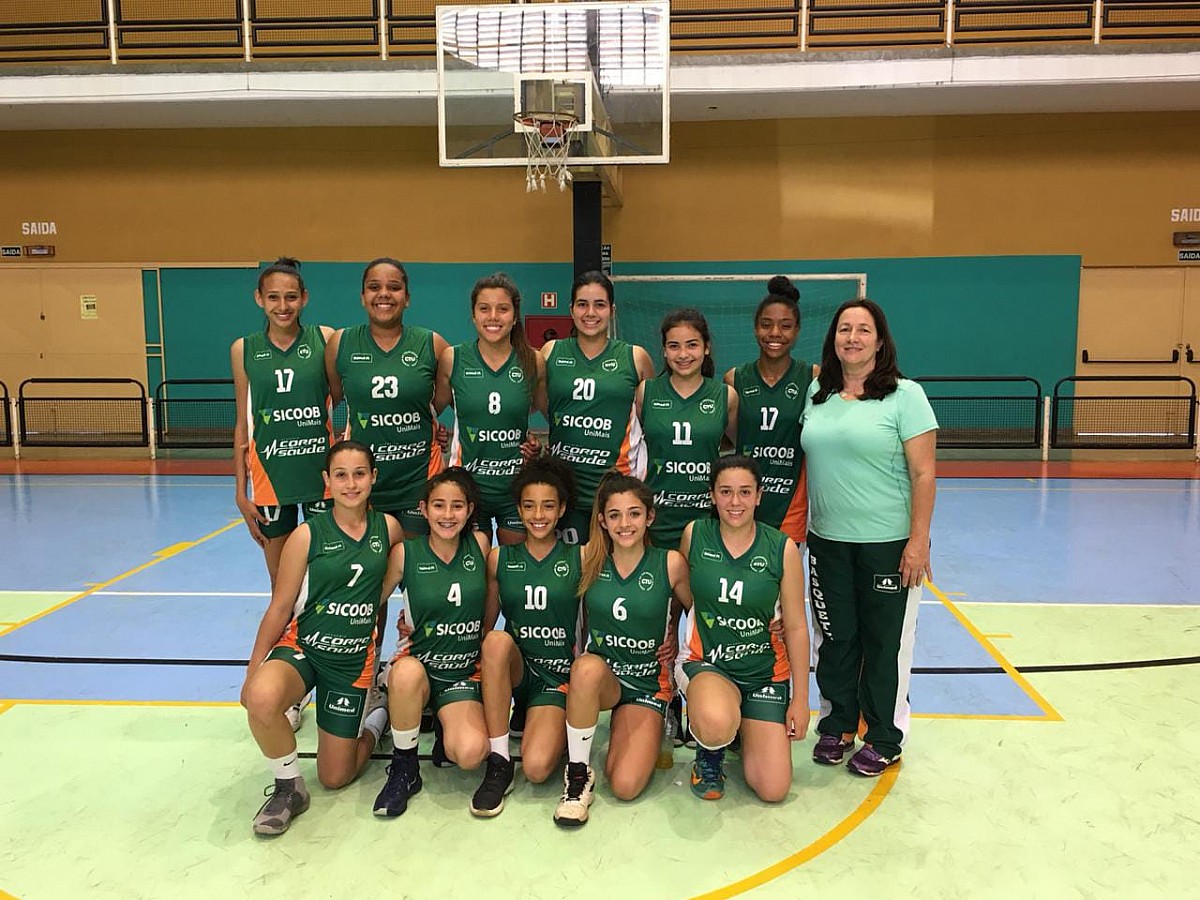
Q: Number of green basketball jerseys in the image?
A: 11